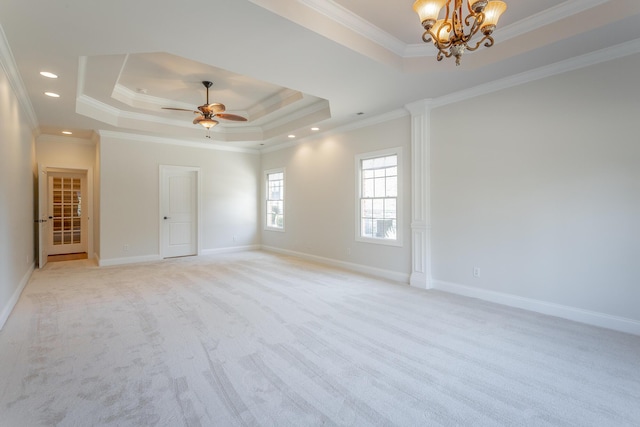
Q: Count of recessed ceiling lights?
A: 5